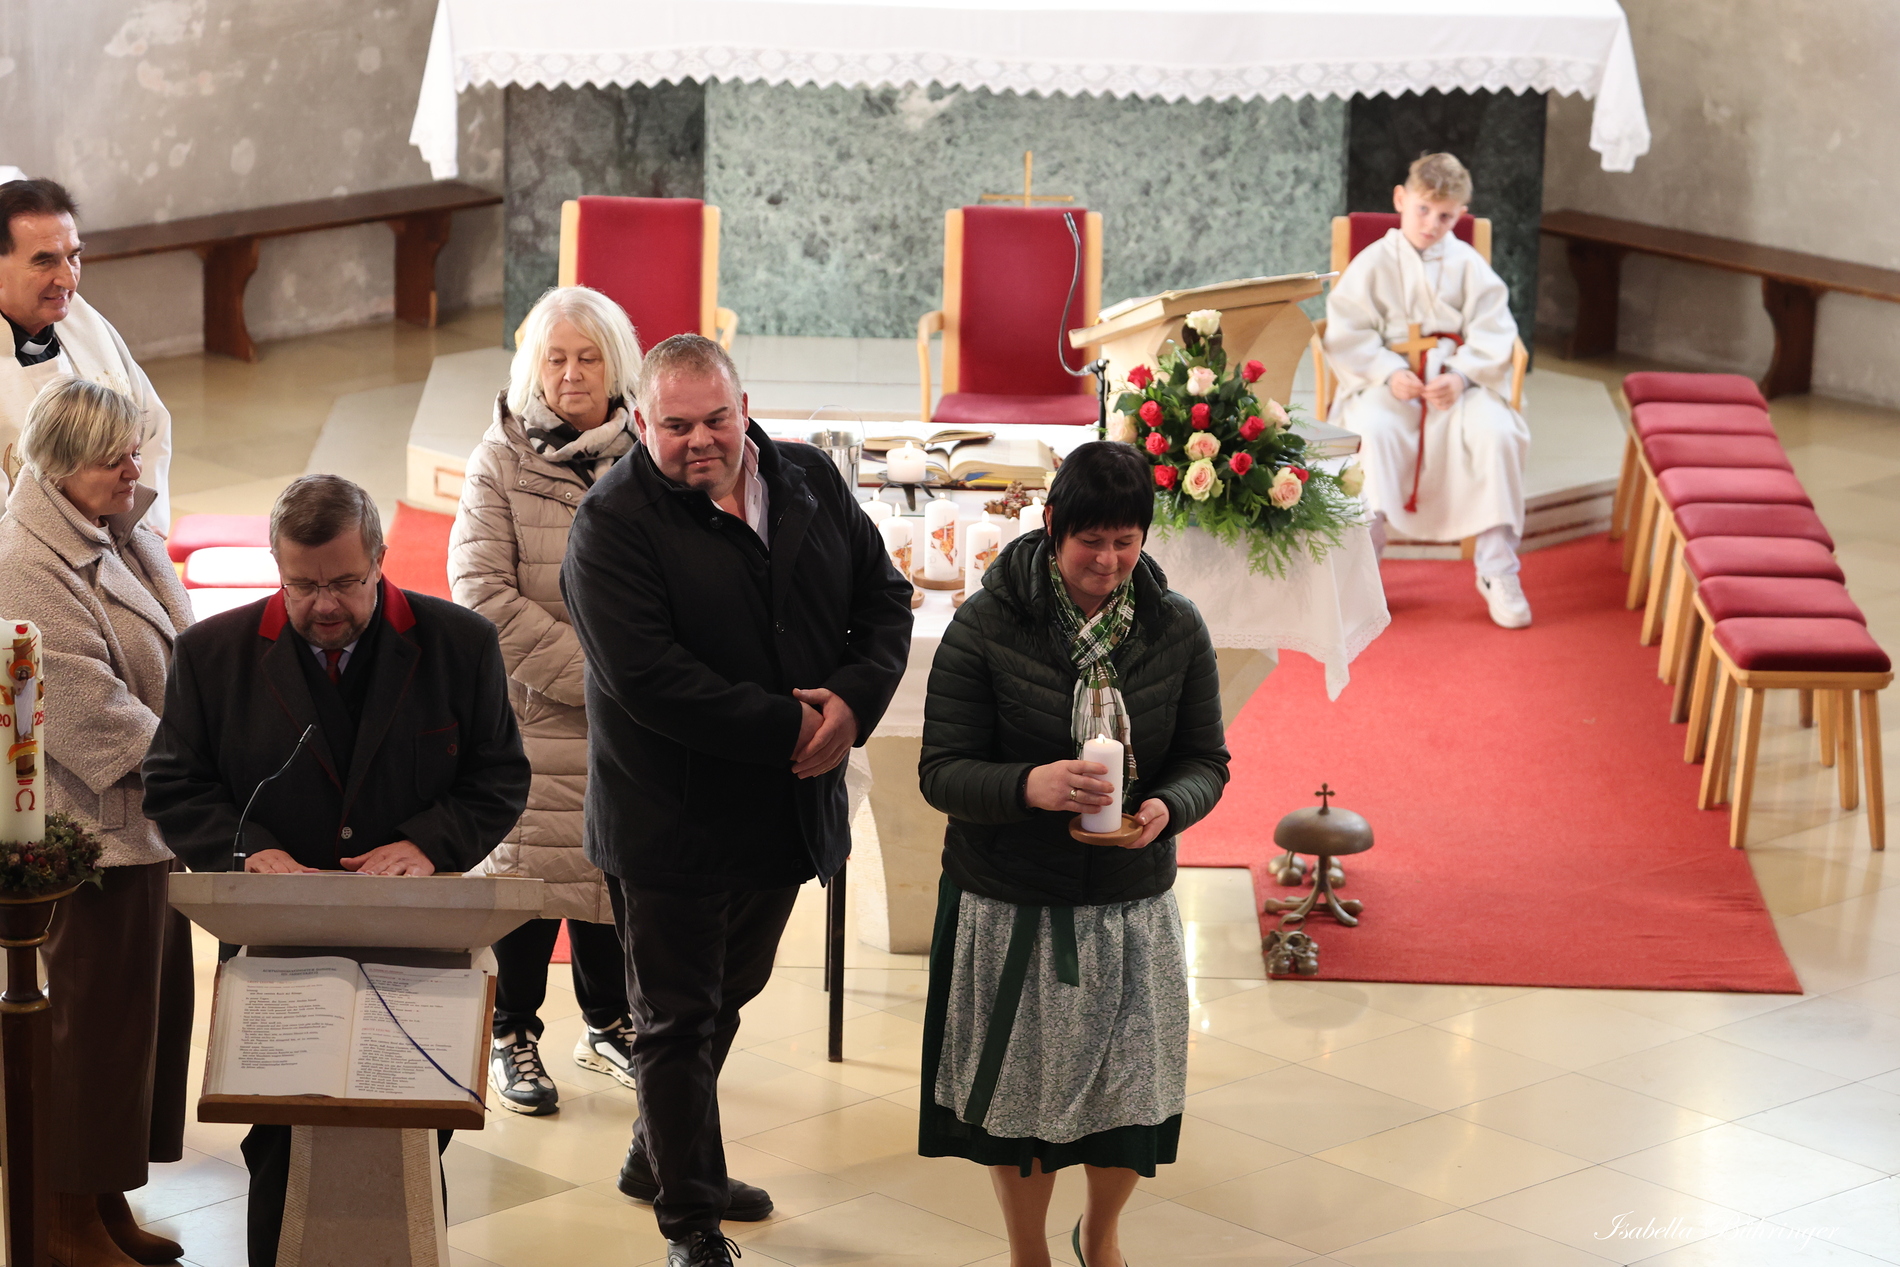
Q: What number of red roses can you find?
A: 9